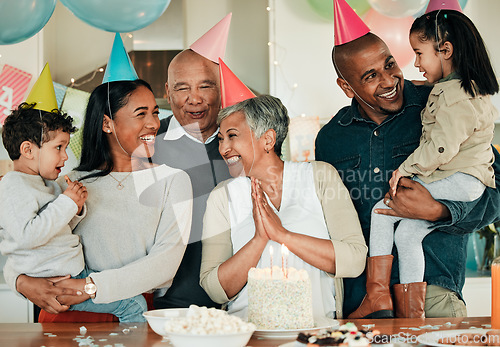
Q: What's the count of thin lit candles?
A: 3